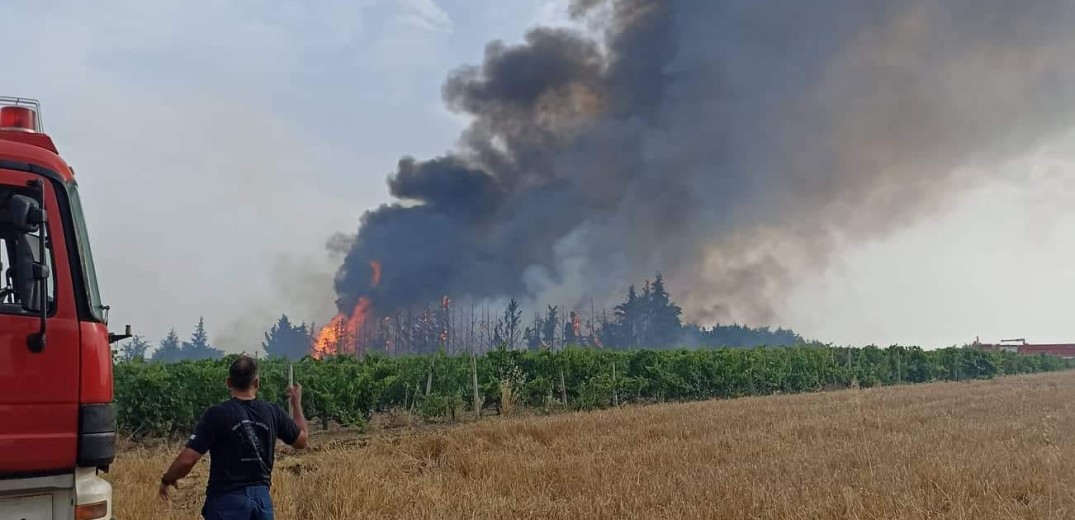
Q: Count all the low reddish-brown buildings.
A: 1